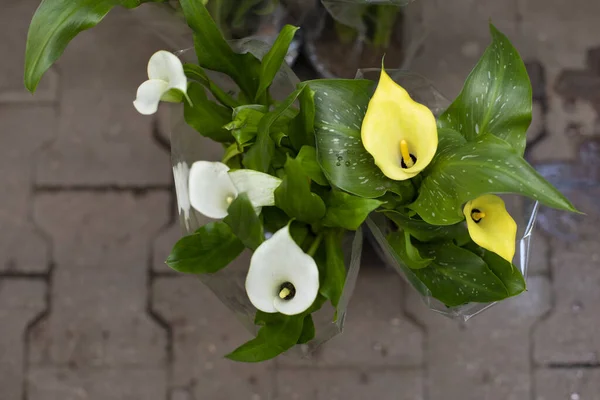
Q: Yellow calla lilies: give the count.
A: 2